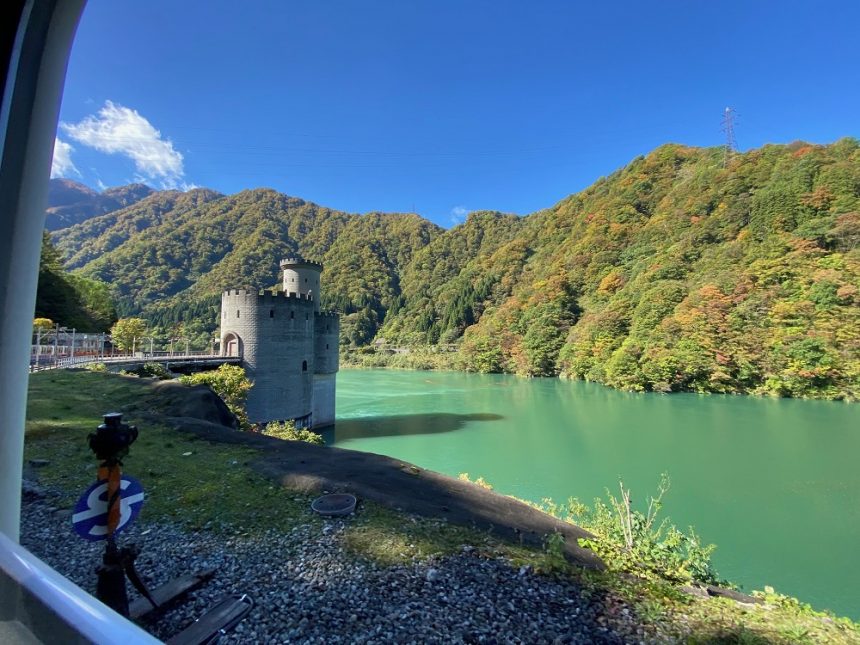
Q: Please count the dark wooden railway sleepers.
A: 2